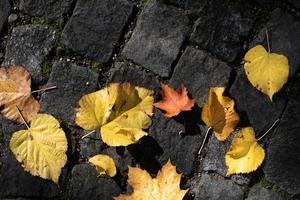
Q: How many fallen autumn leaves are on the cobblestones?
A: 9